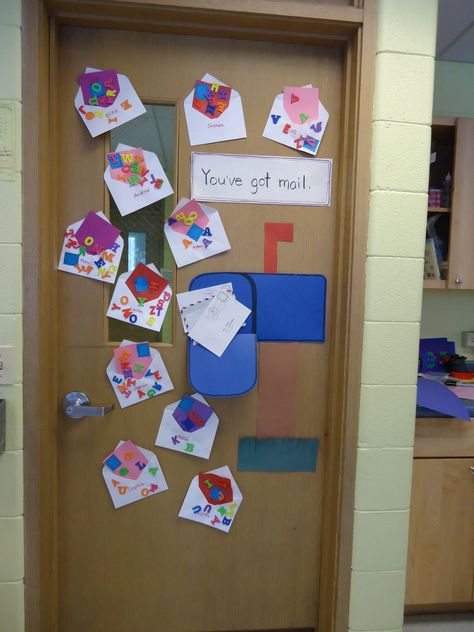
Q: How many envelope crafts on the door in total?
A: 11